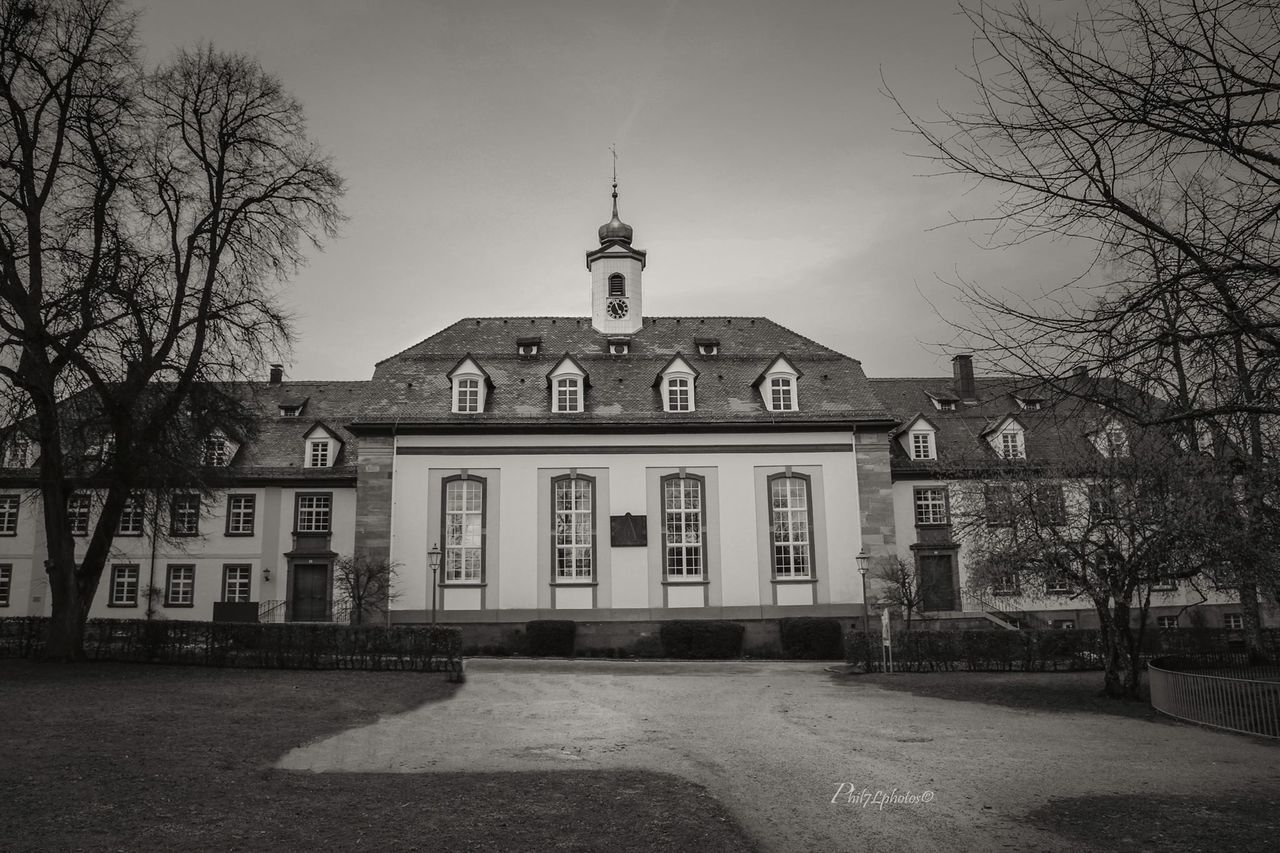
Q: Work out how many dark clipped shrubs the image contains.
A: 3